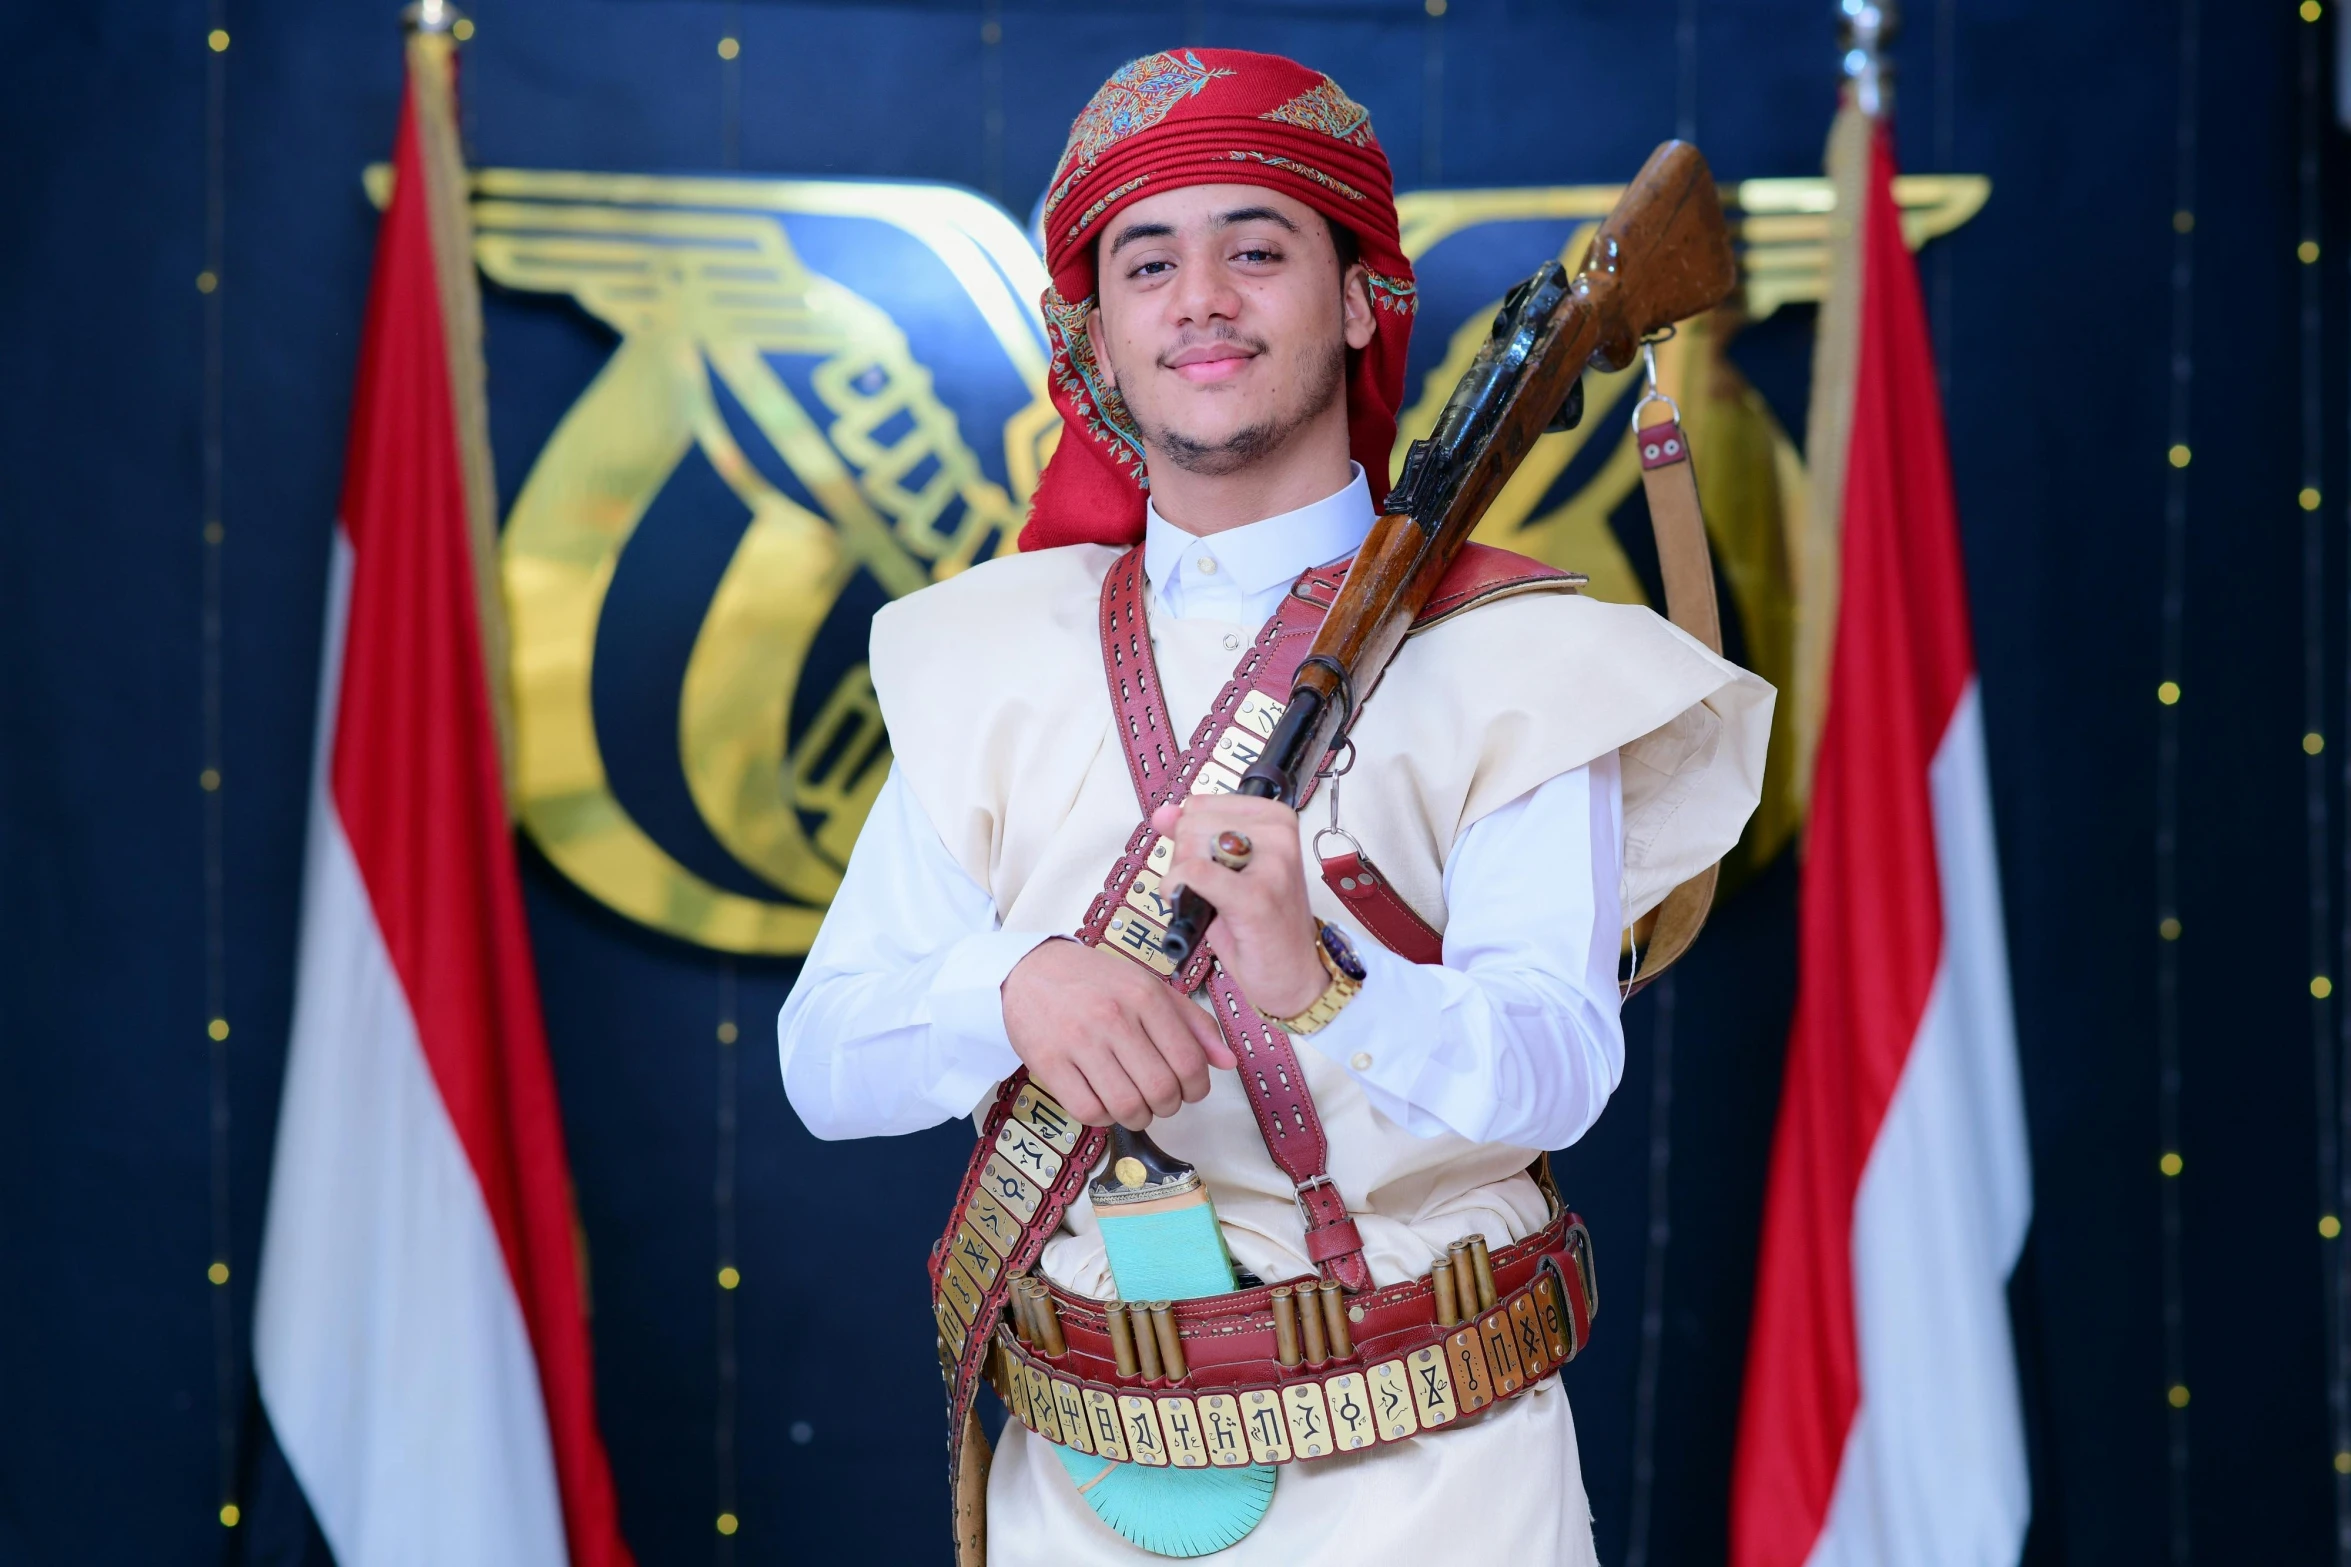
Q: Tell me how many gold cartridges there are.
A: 12